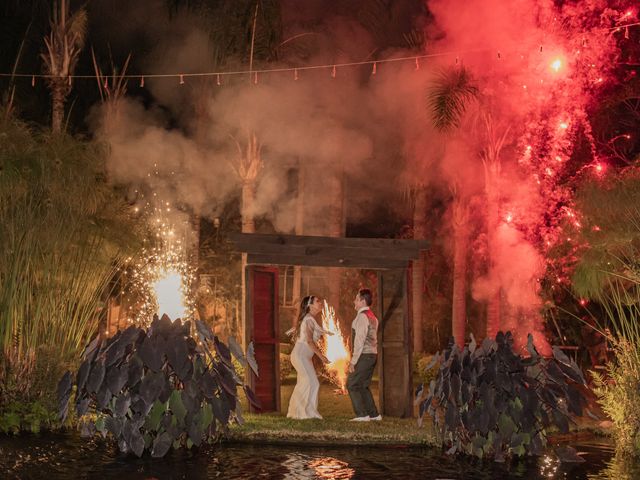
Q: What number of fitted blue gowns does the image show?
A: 0